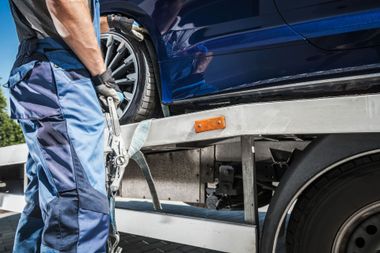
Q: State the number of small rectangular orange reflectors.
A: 1